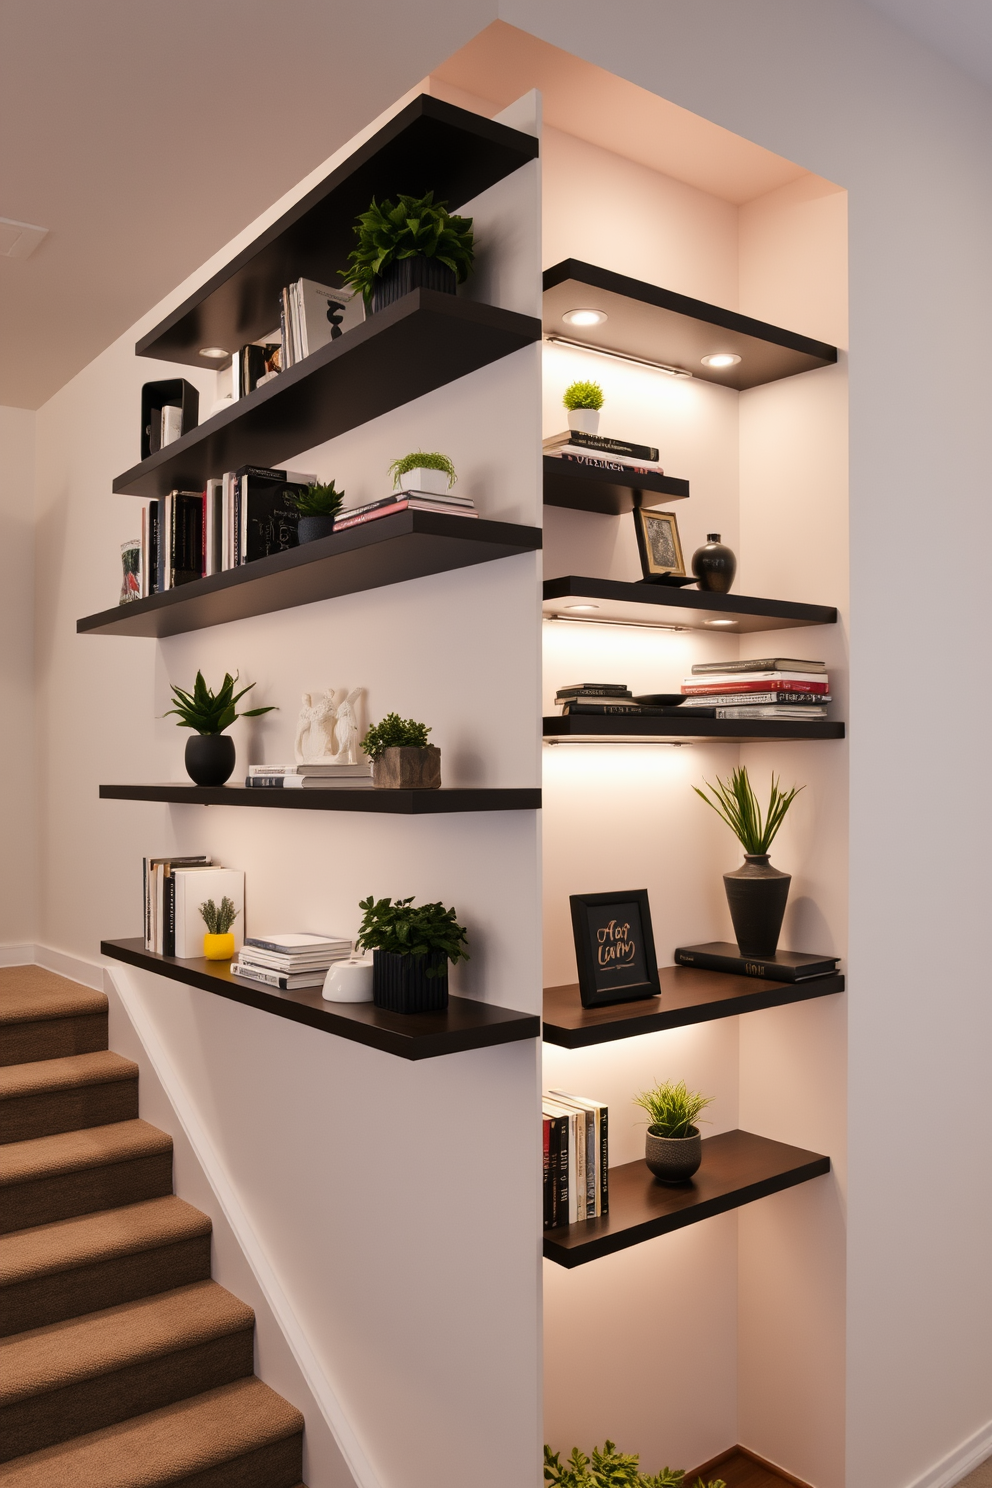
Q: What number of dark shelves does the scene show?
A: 11